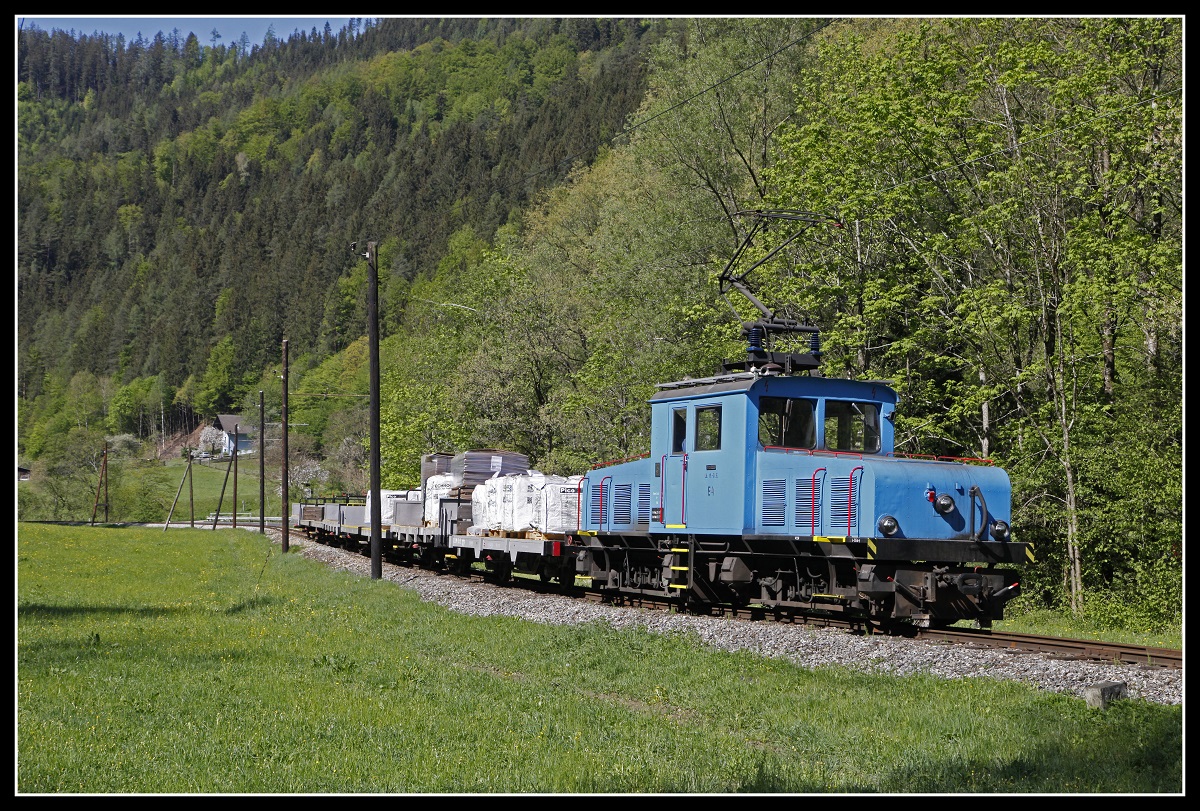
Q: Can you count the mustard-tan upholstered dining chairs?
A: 0